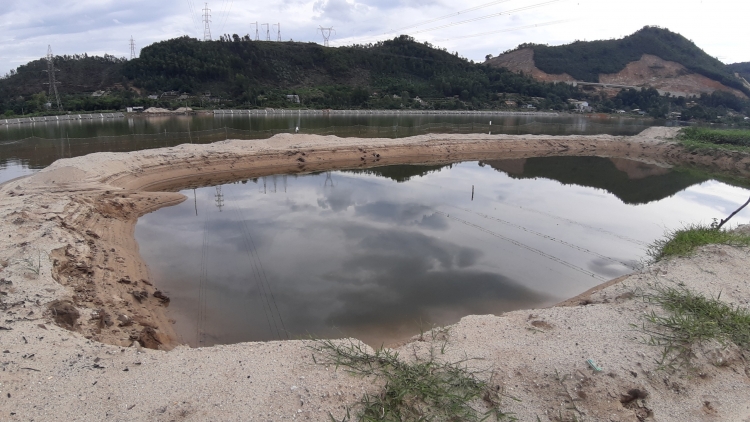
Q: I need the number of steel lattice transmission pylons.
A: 7